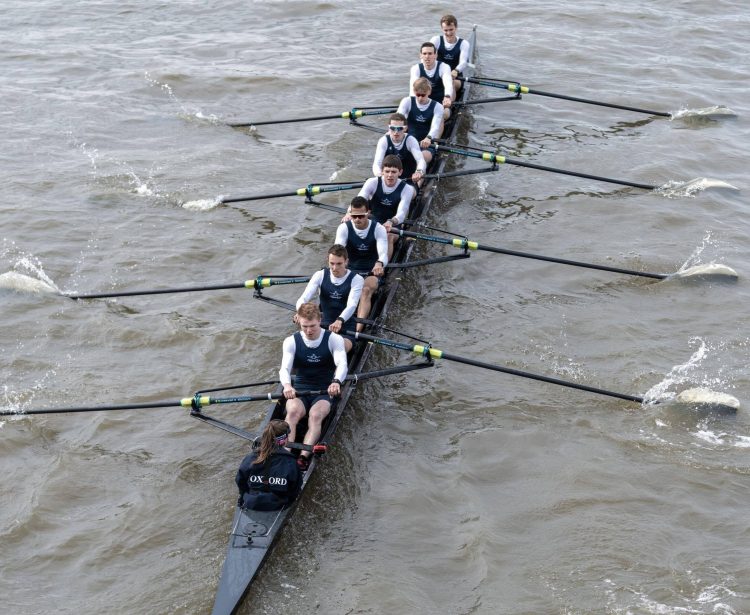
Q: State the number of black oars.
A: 8